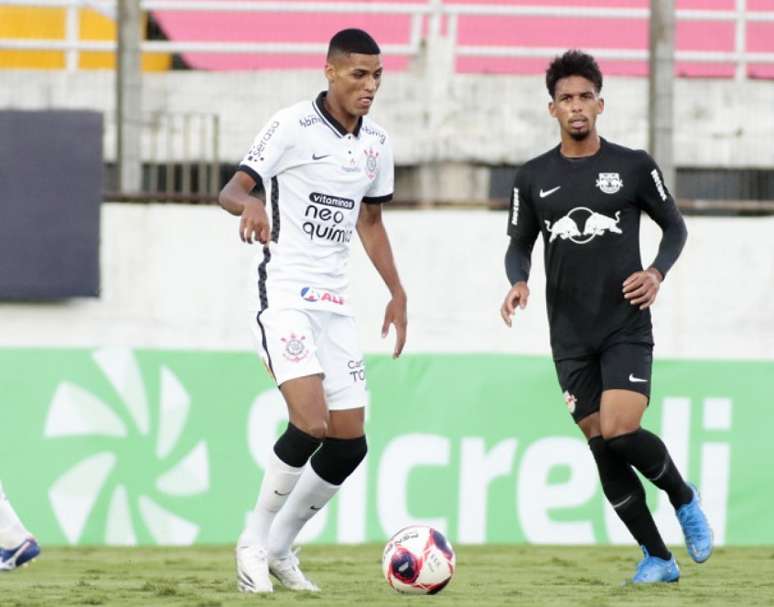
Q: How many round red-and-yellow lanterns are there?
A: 0